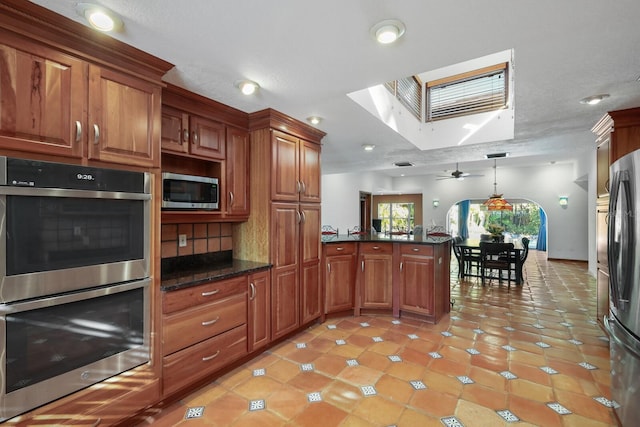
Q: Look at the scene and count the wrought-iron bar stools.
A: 4